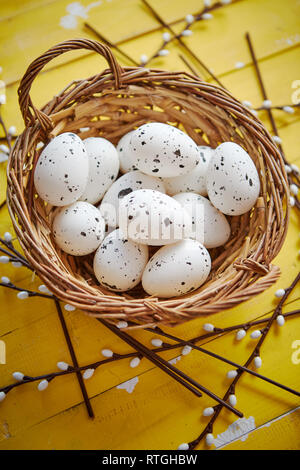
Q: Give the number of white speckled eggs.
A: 12